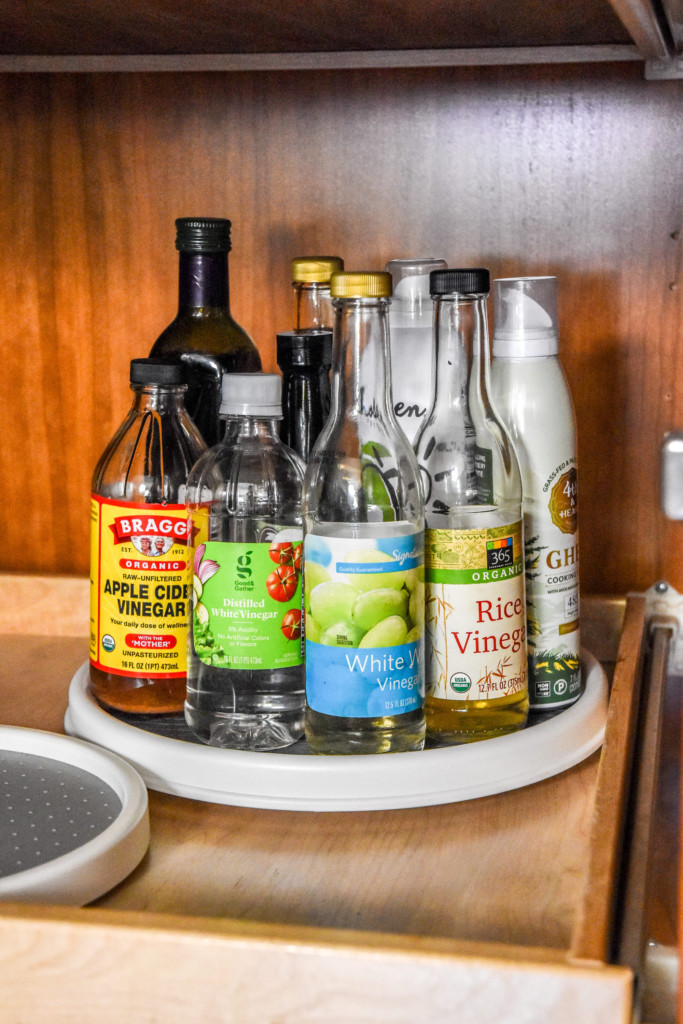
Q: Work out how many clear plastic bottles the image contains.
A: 1